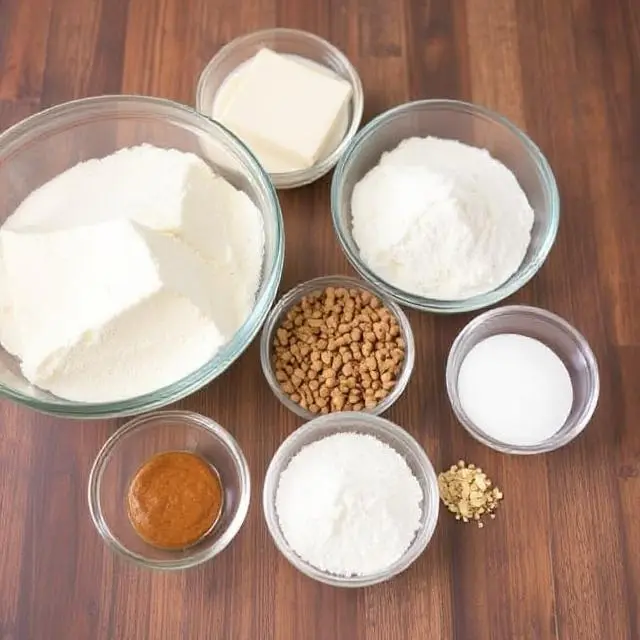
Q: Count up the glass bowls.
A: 7